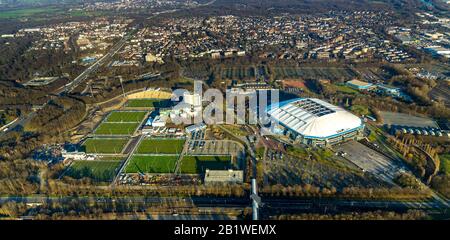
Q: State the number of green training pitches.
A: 8